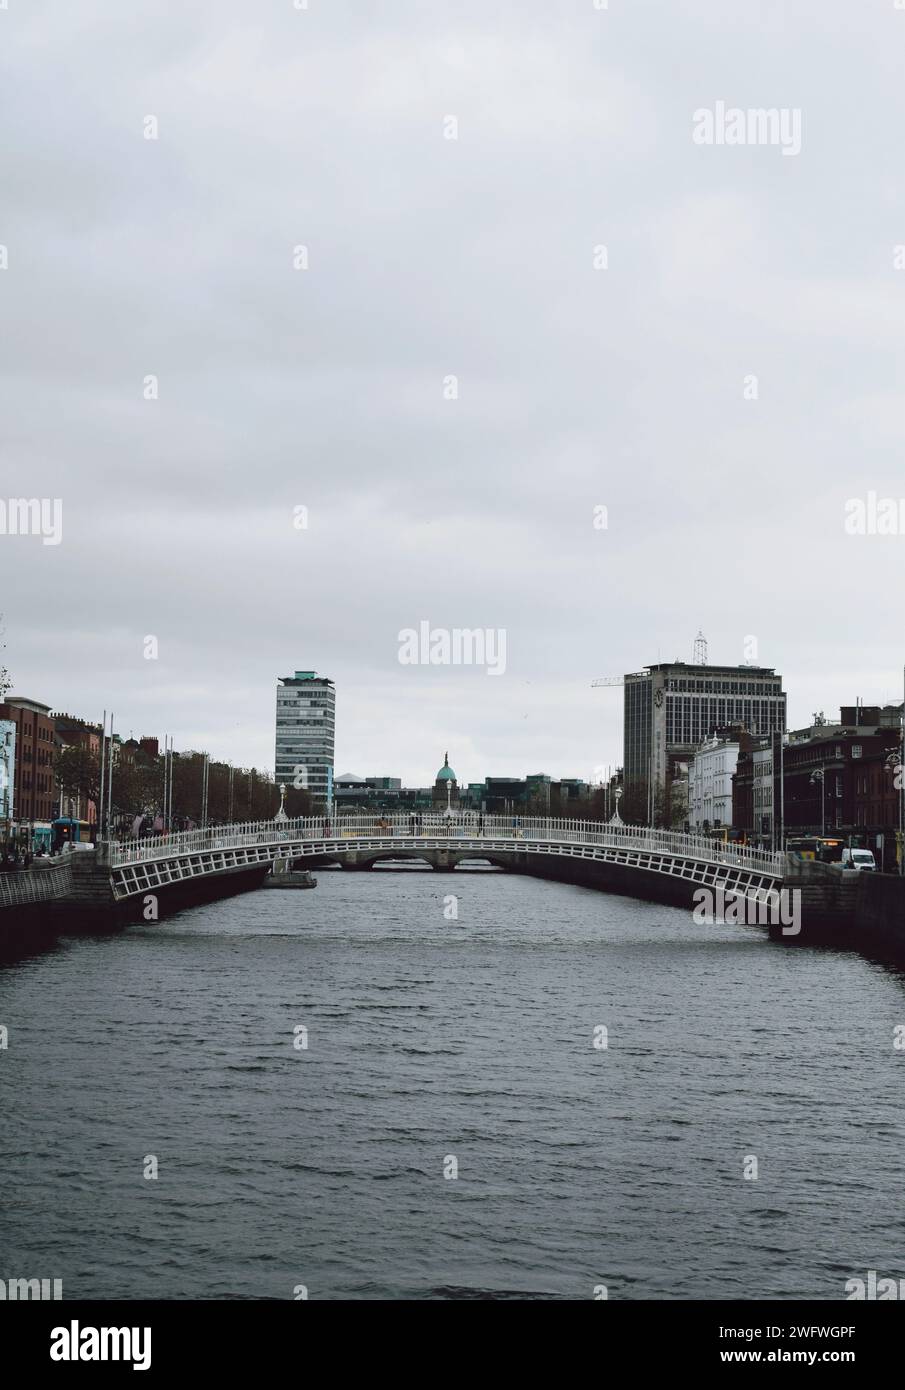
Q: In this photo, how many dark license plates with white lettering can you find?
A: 0